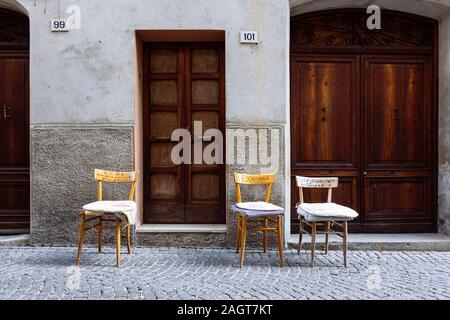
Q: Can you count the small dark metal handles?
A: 3